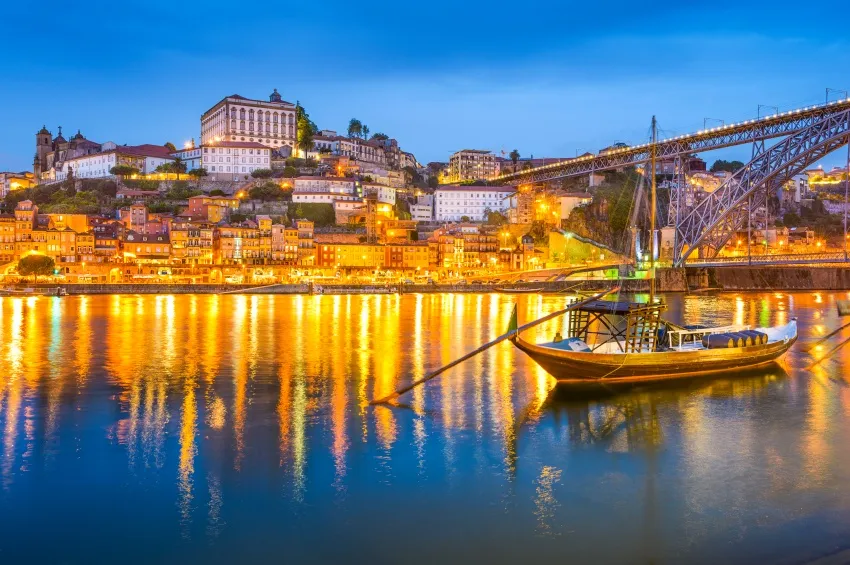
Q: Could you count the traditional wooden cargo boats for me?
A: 1